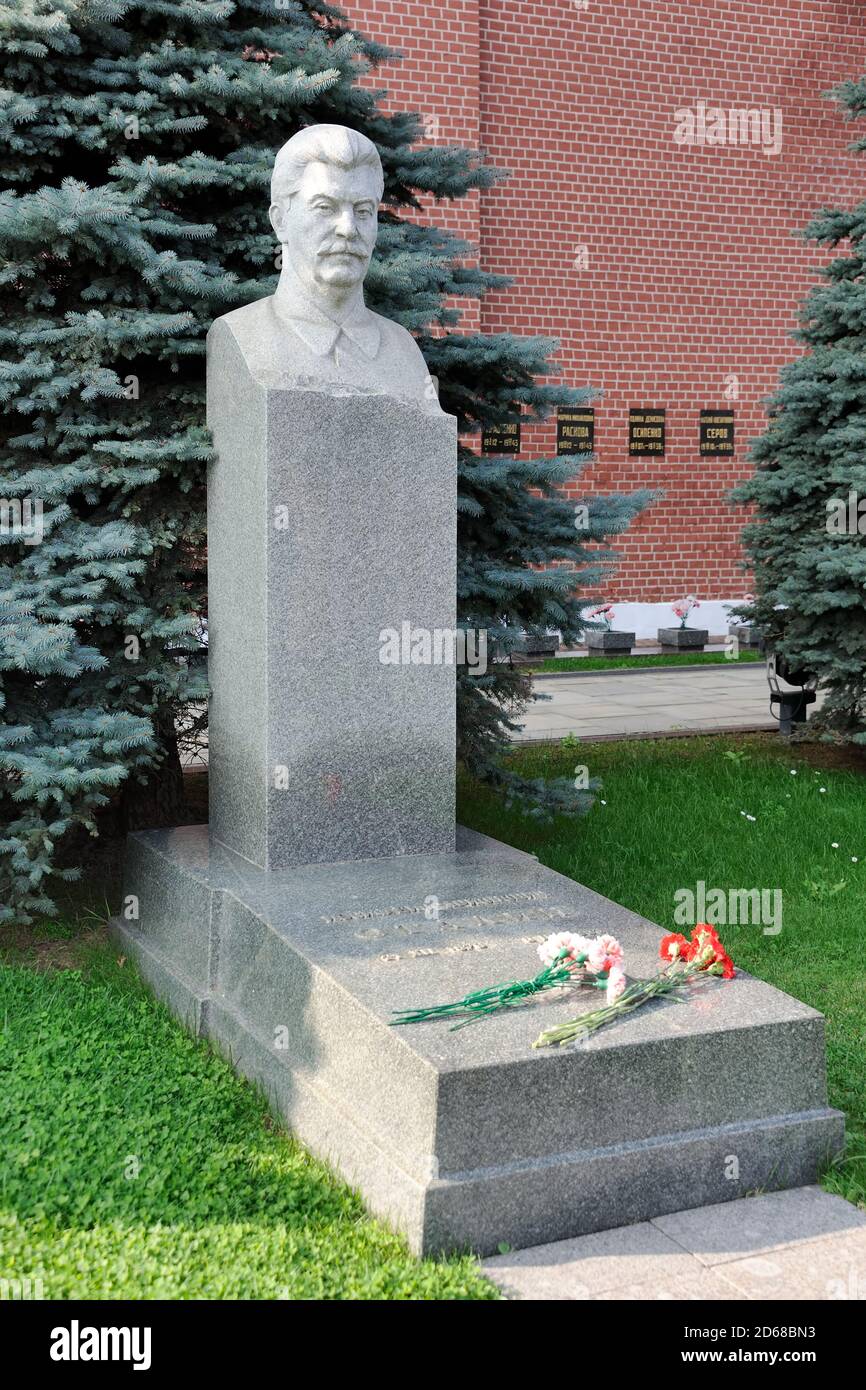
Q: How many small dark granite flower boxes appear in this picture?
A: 4